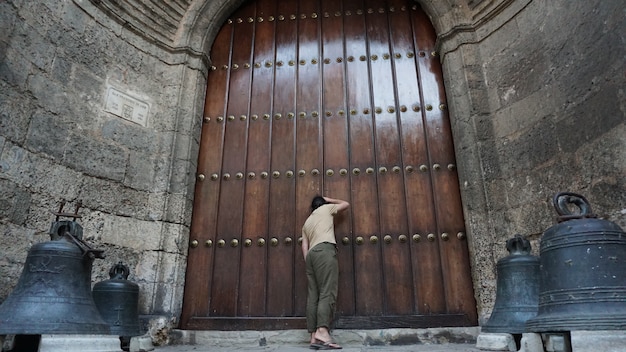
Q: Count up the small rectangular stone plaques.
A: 1